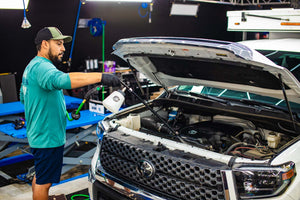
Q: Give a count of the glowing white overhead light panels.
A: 3